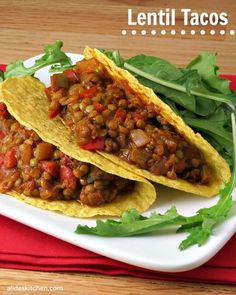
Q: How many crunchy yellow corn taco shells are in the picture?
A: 2